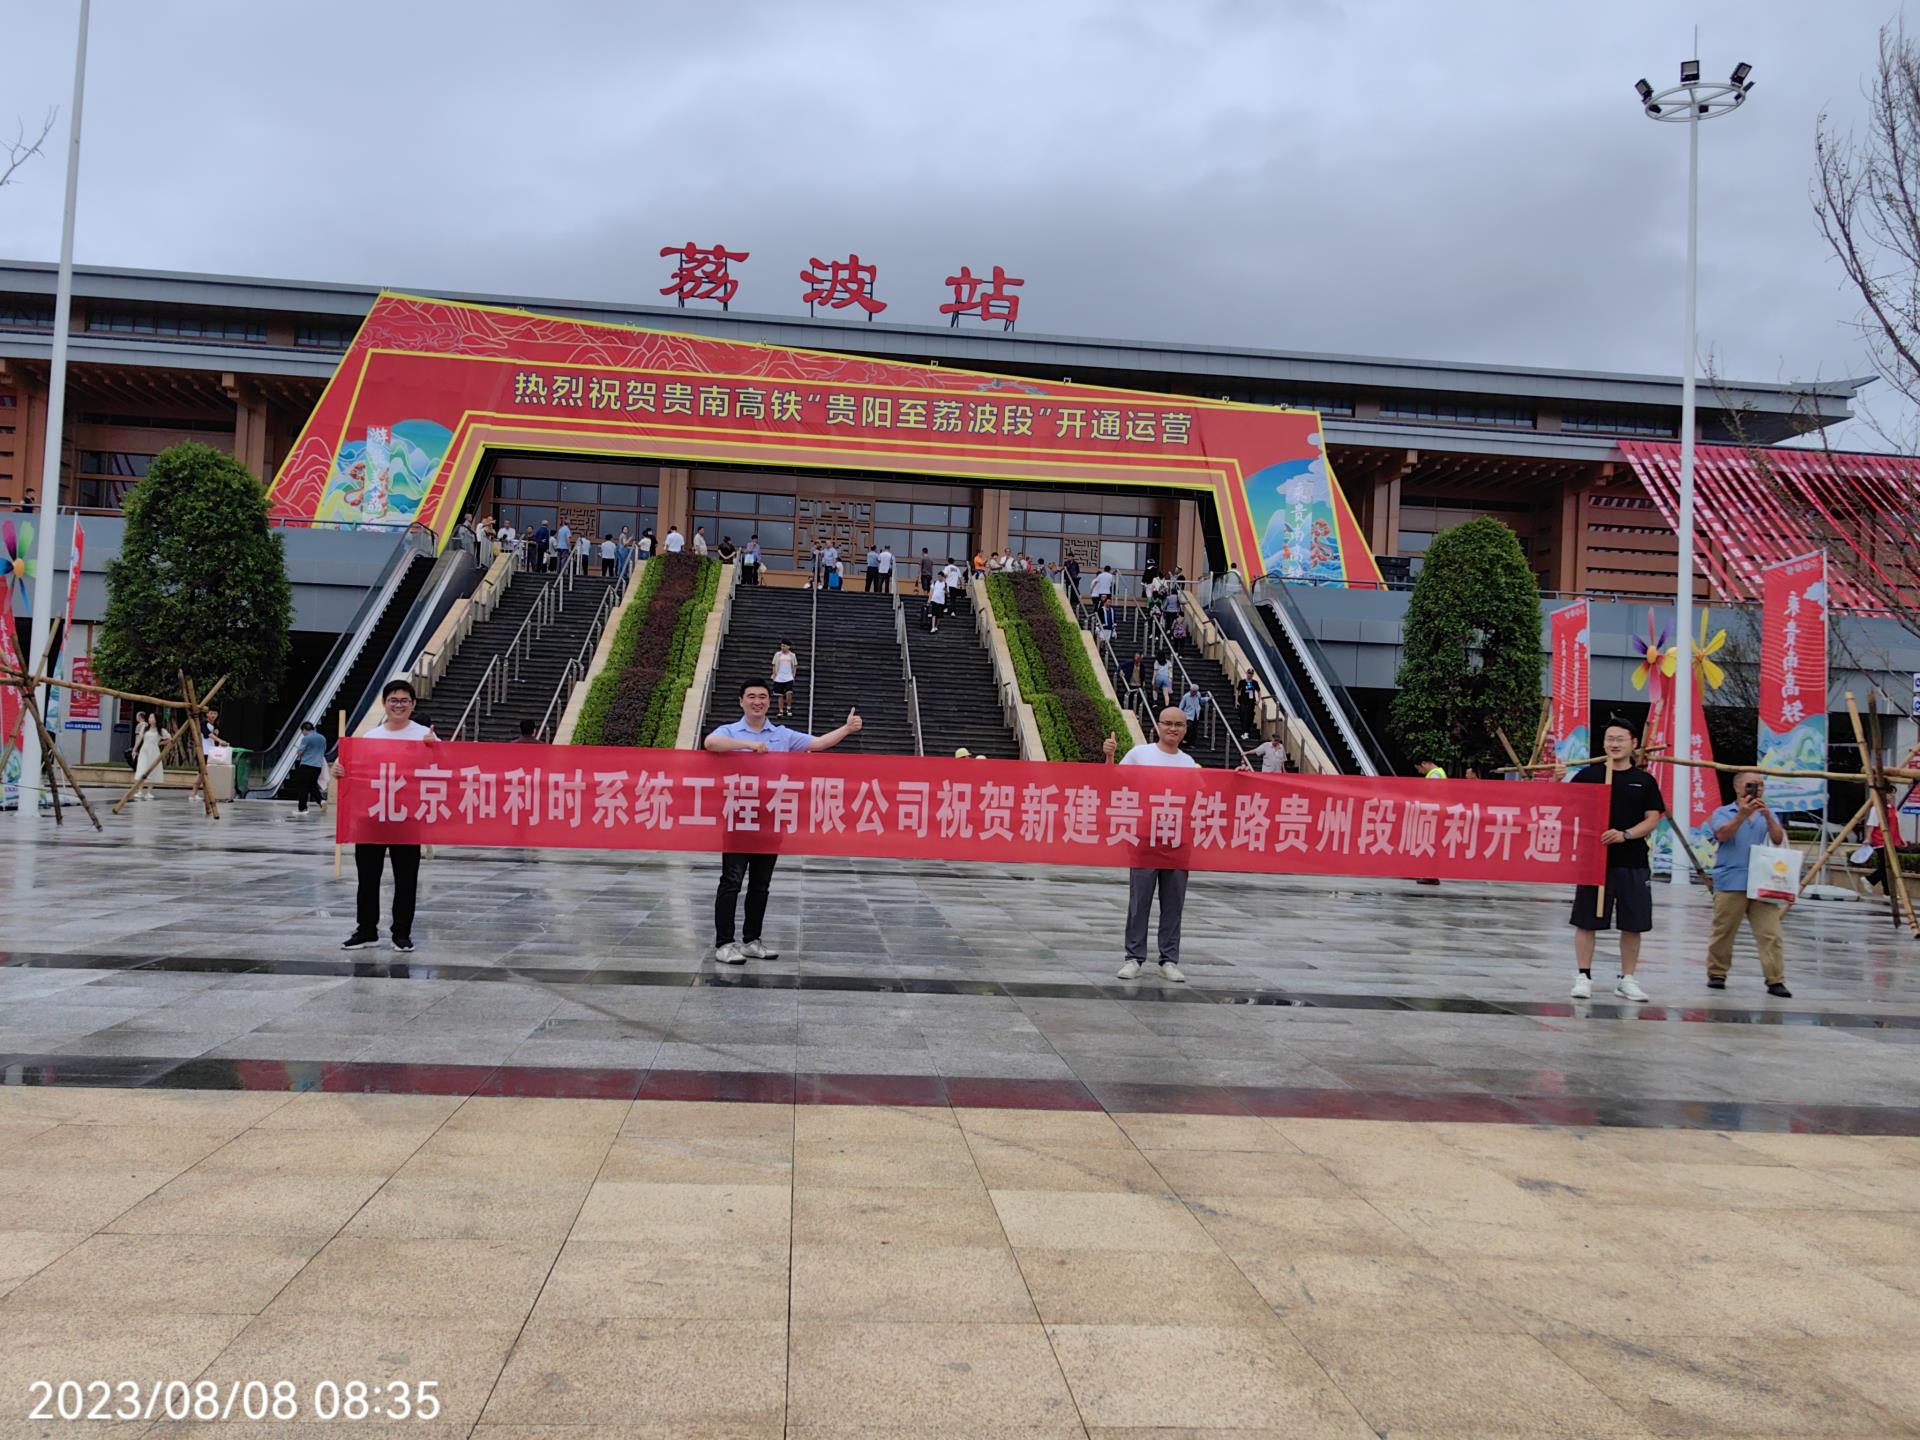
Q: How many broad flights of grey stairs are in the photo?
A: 3